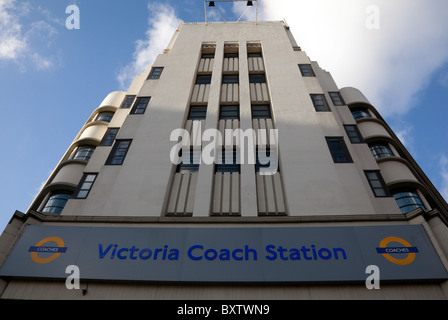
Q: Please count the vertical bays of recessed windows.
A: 3